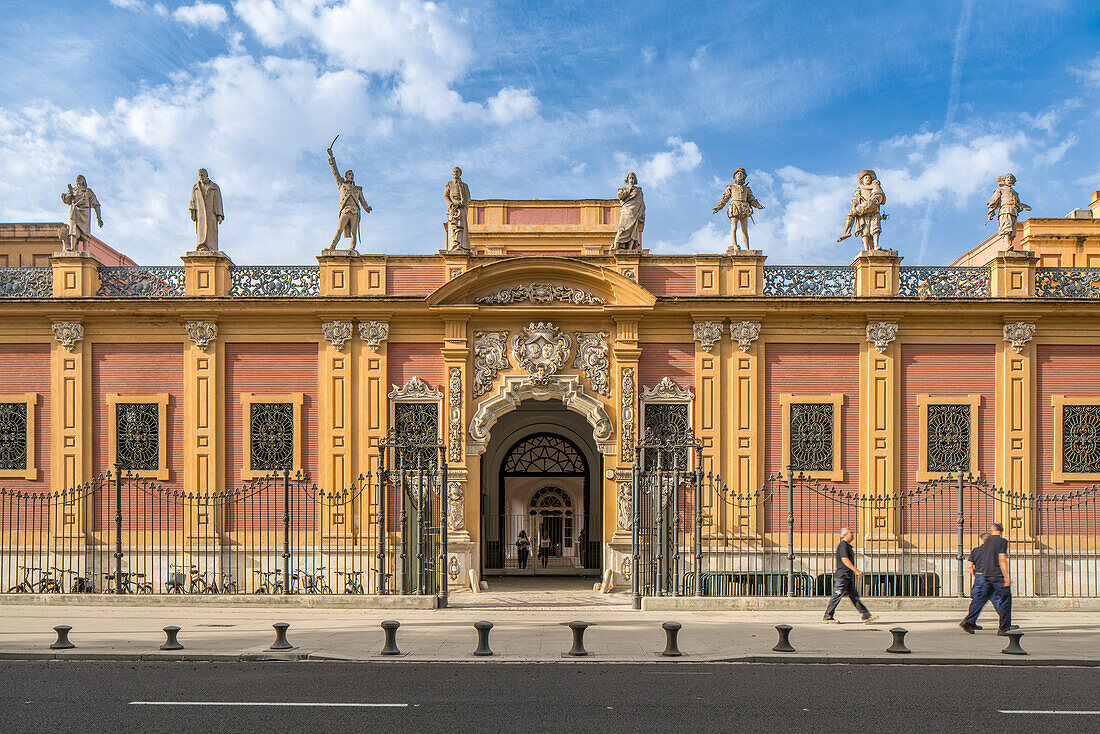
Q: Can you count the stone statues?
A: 8